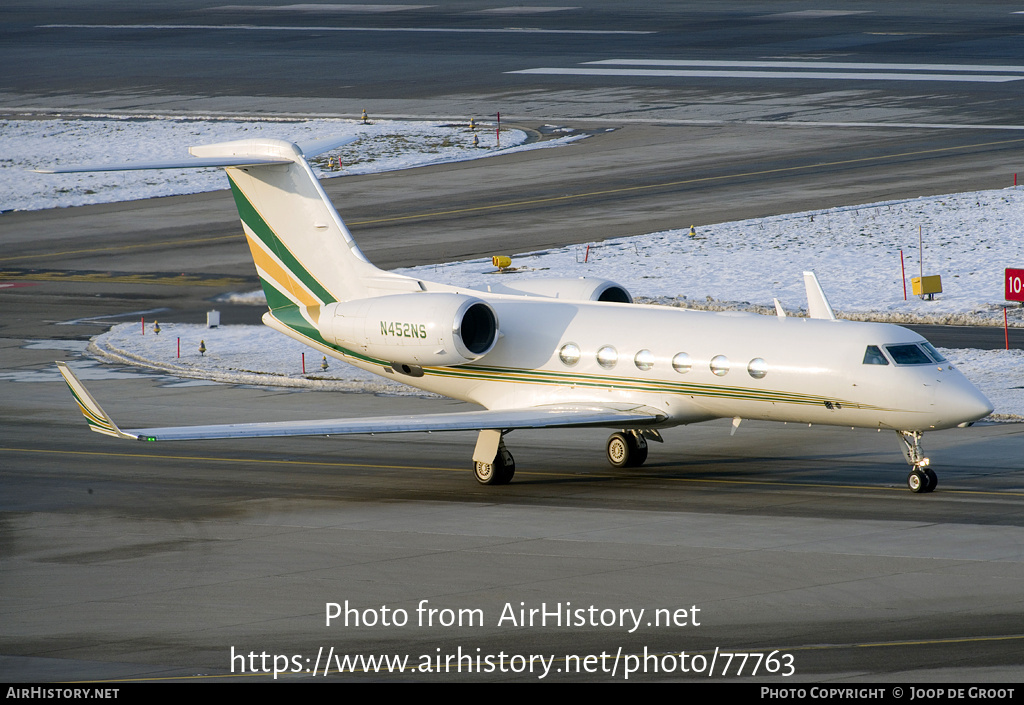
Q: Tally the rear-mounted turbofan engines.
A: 2